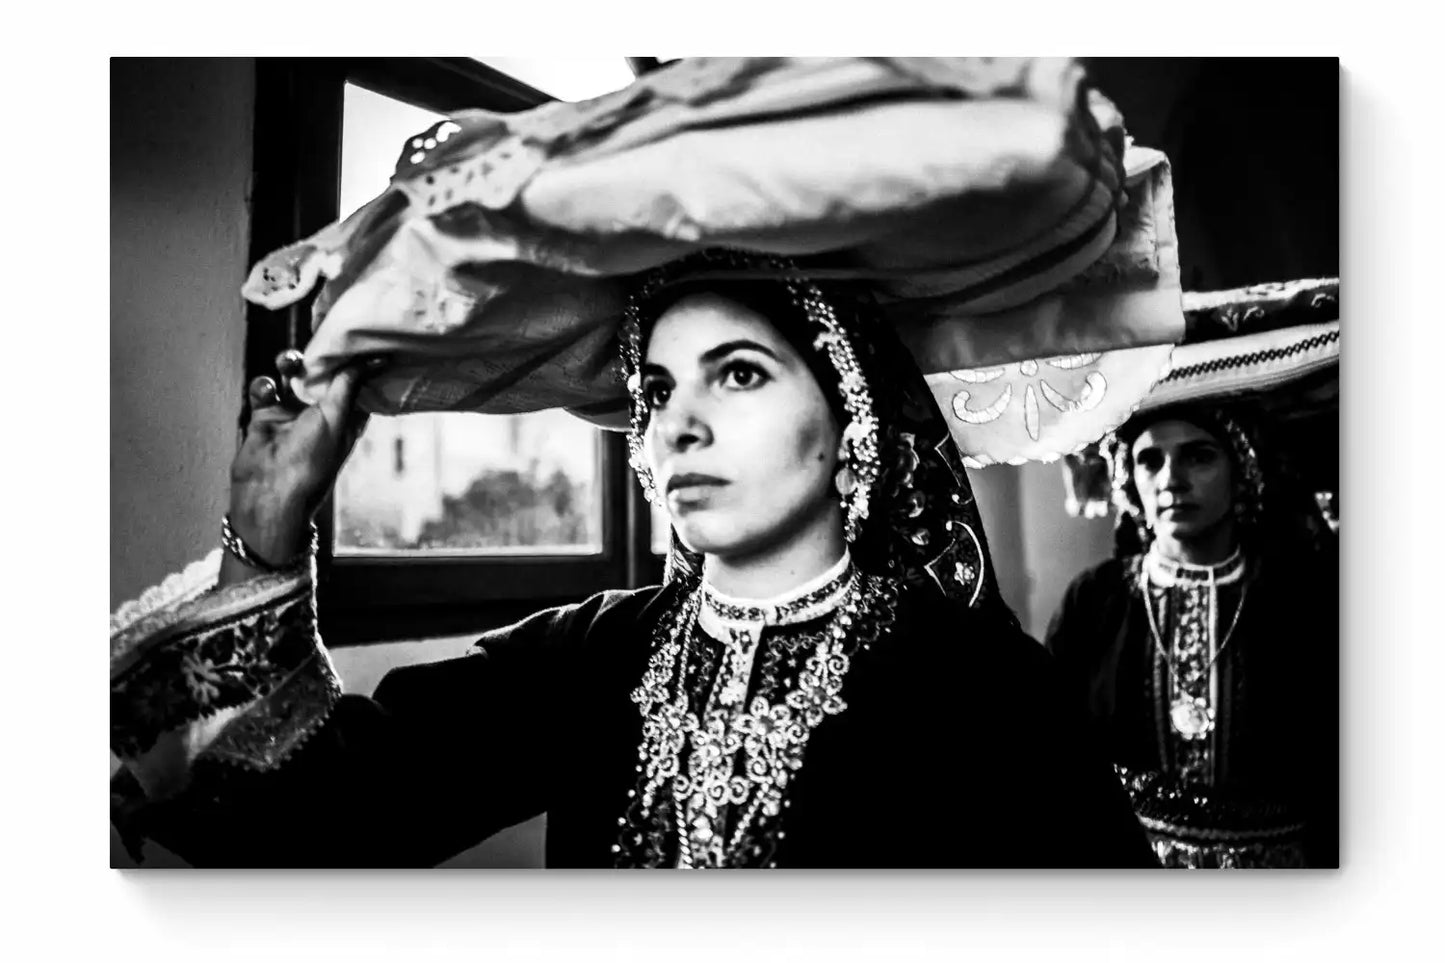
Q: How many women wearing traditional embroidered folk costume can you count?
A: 2